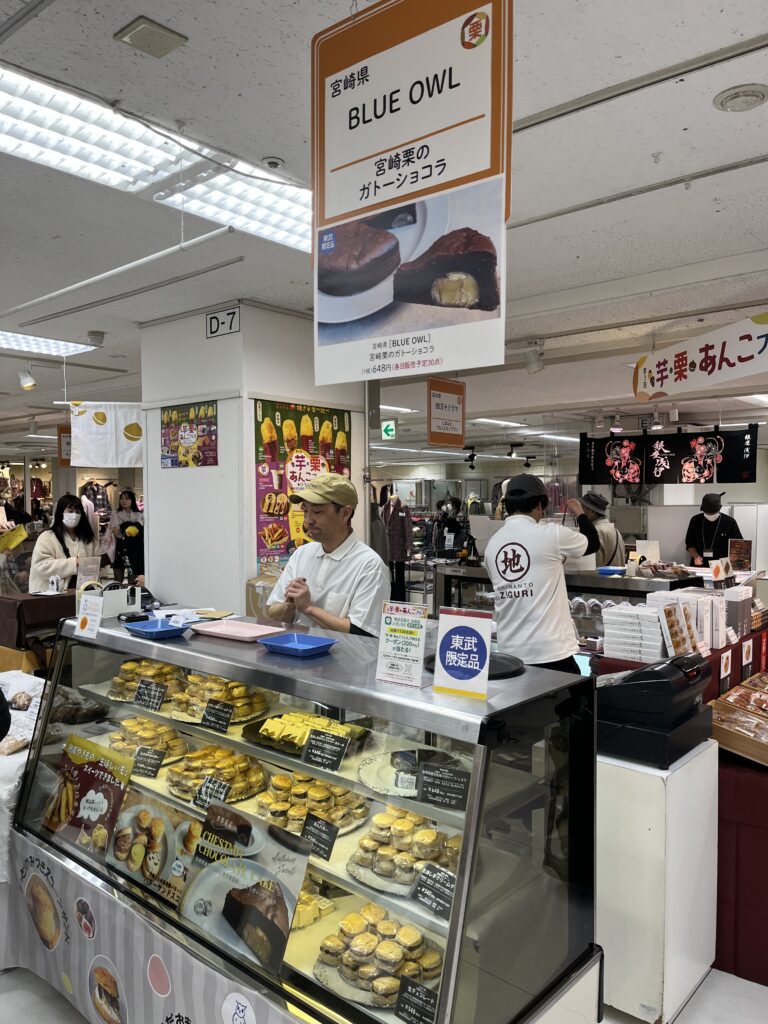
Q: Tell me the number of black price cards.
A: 9